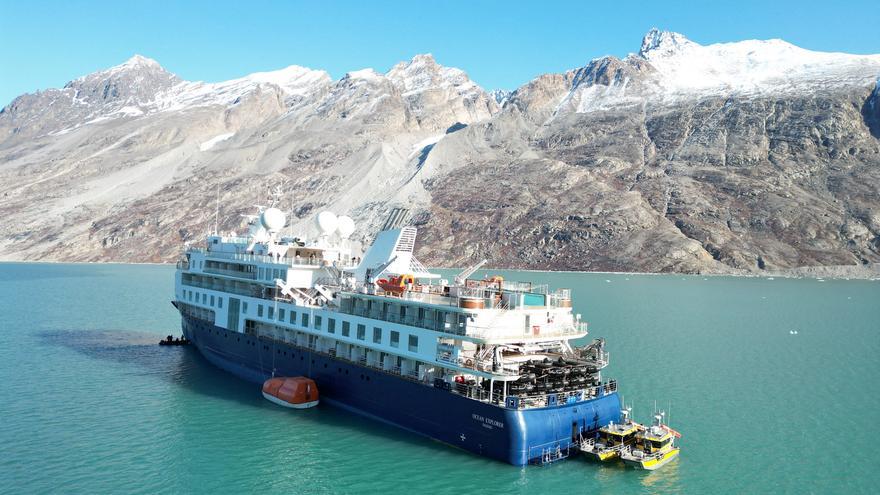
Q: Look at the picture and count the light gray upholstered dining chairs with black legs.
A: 0